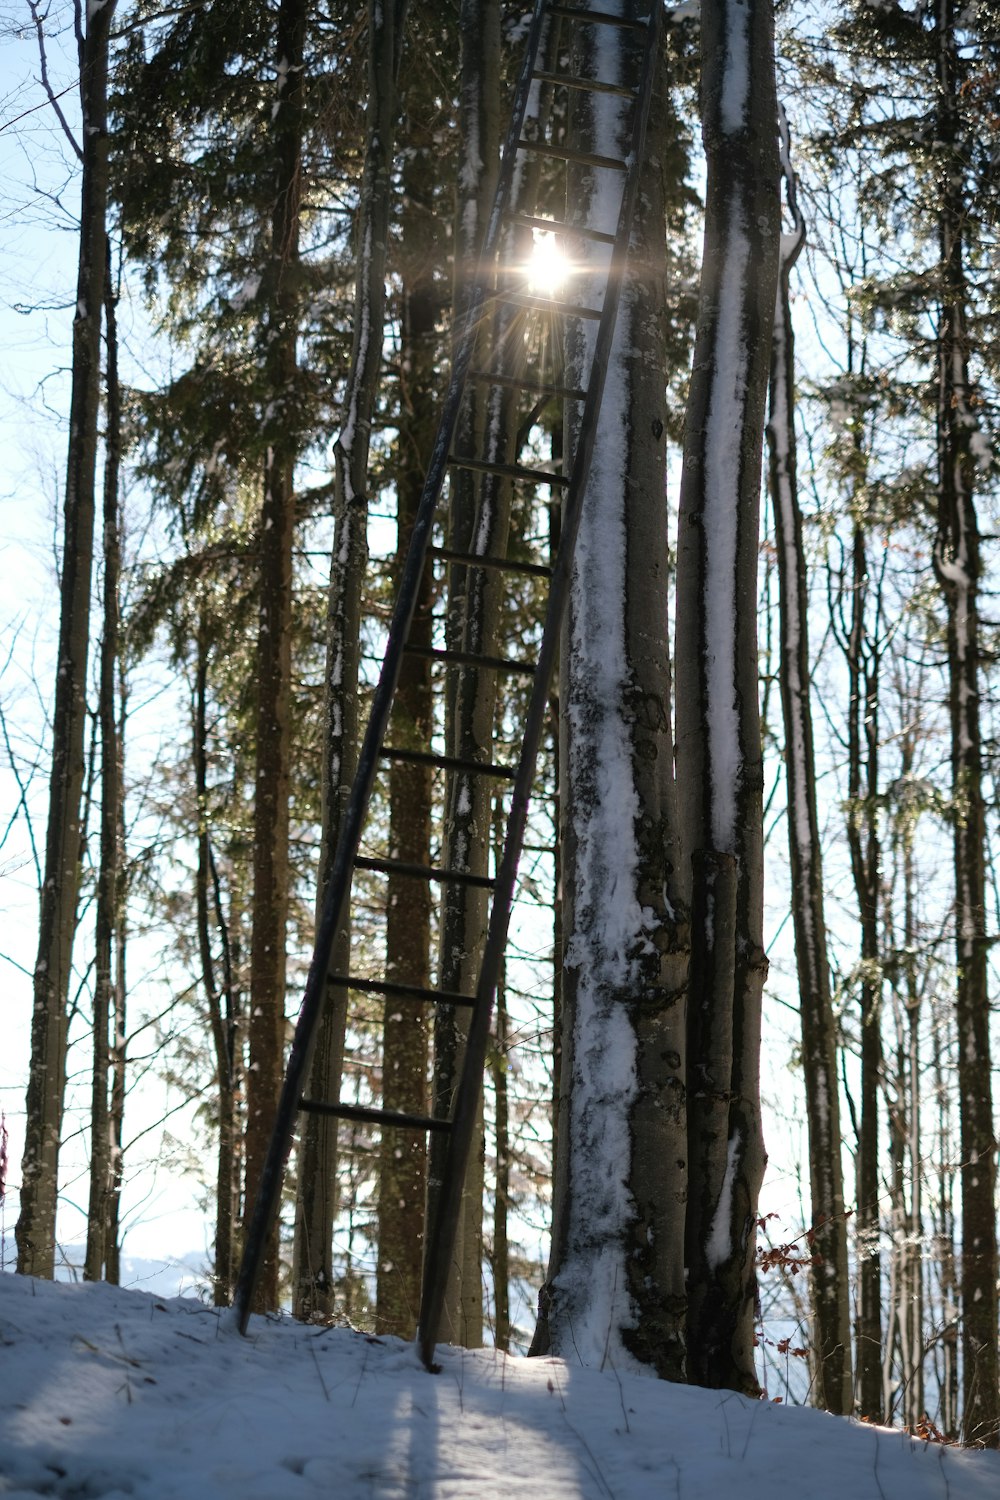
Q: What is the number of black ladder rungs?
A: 13